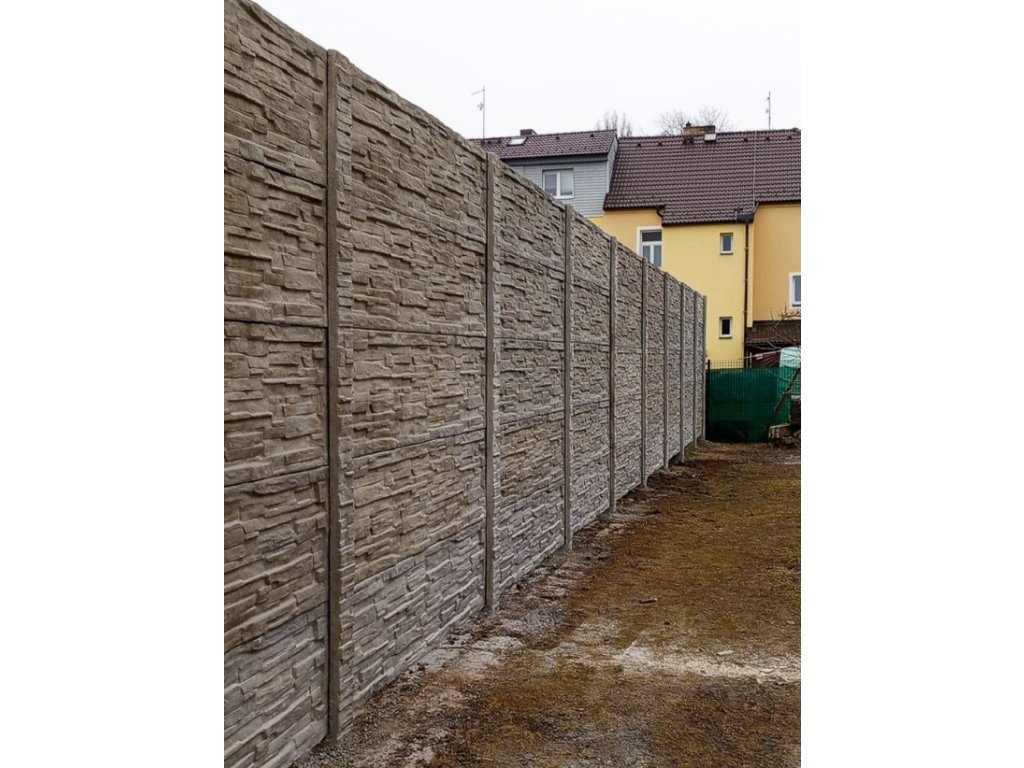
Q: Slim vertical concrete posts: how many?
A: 9